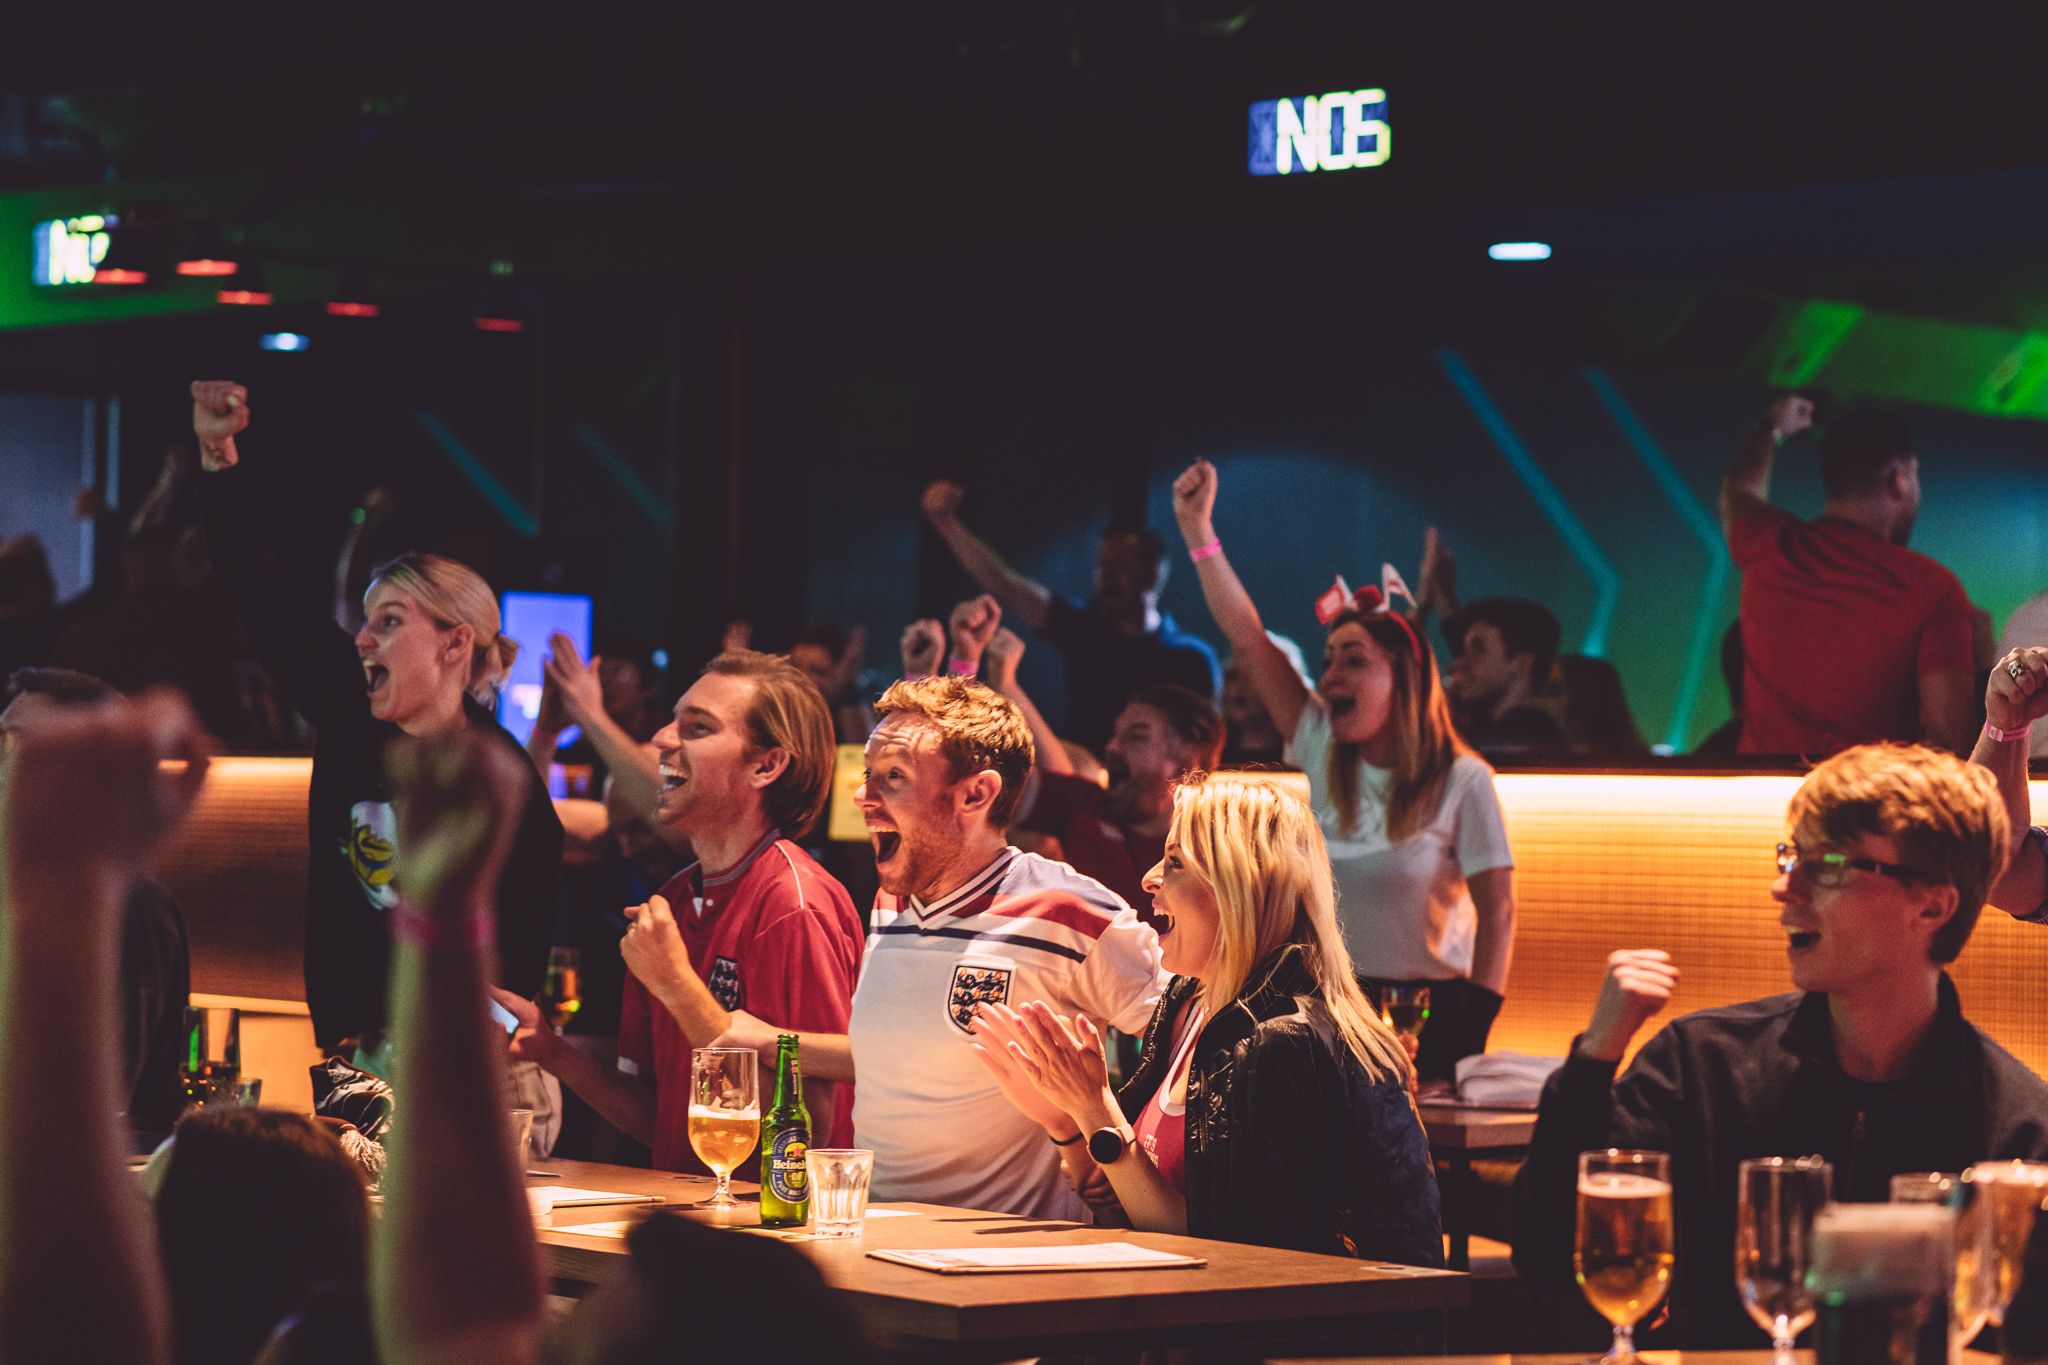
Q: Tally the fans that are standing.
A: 4